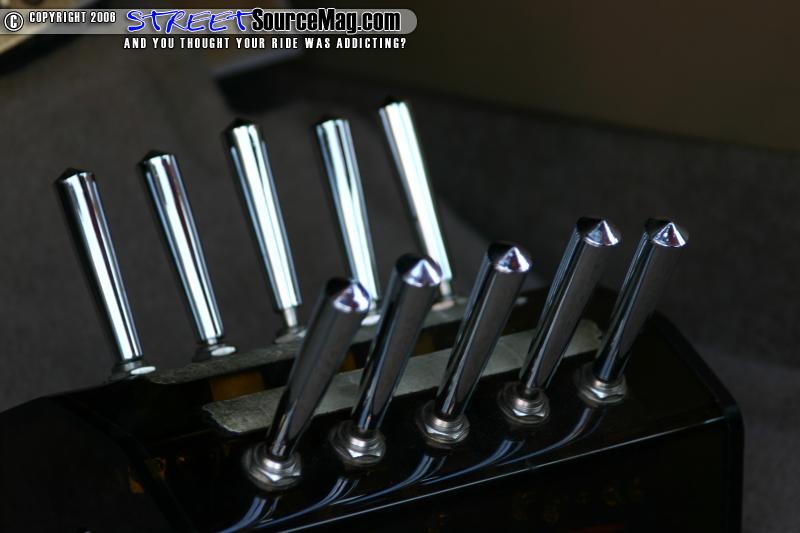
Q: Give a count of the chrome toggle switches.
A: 10